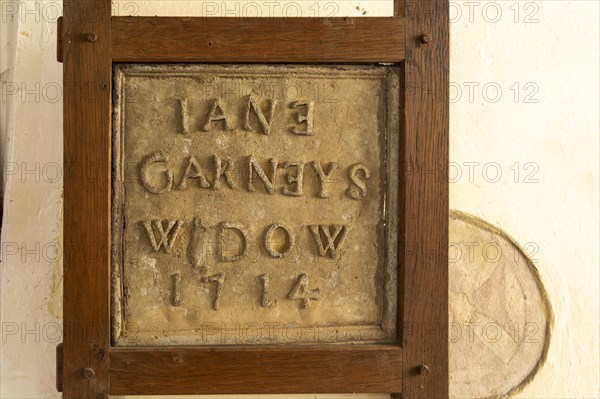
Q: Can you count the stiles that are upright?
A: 2